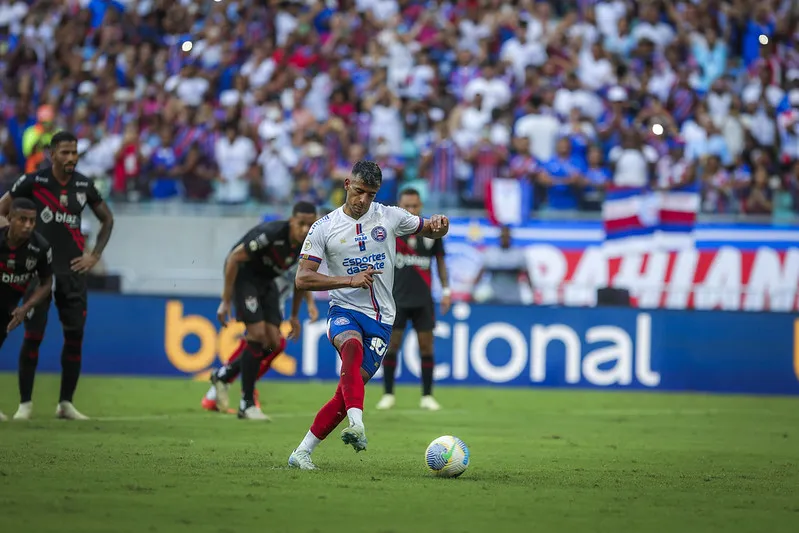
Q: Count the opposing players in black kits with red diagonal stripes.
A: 4